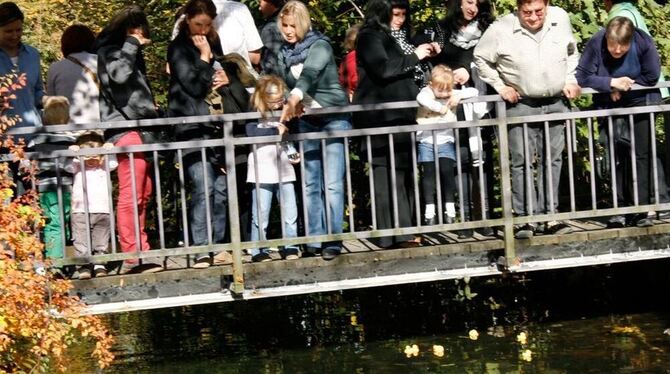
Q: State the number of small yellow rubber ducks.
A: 5